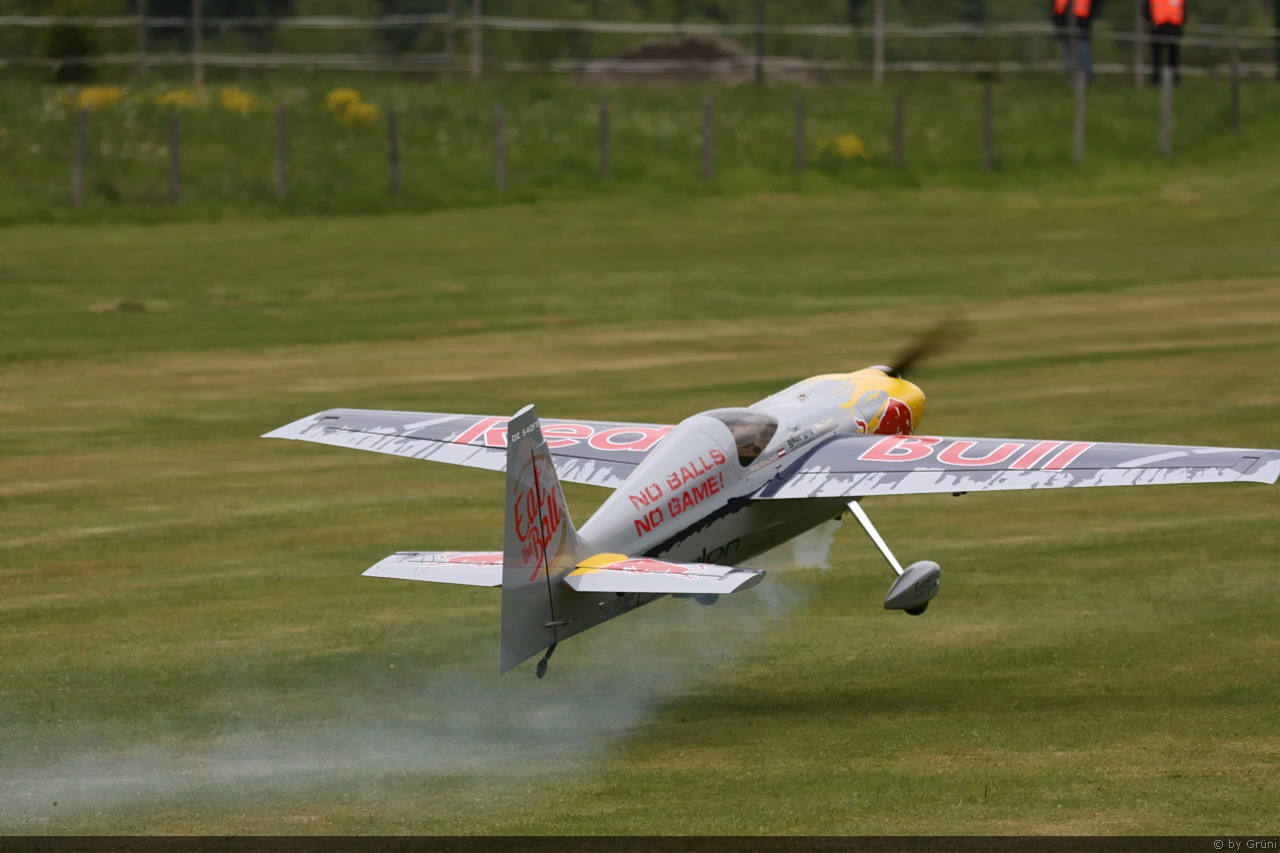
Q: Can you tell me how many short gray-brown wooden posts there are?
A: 13